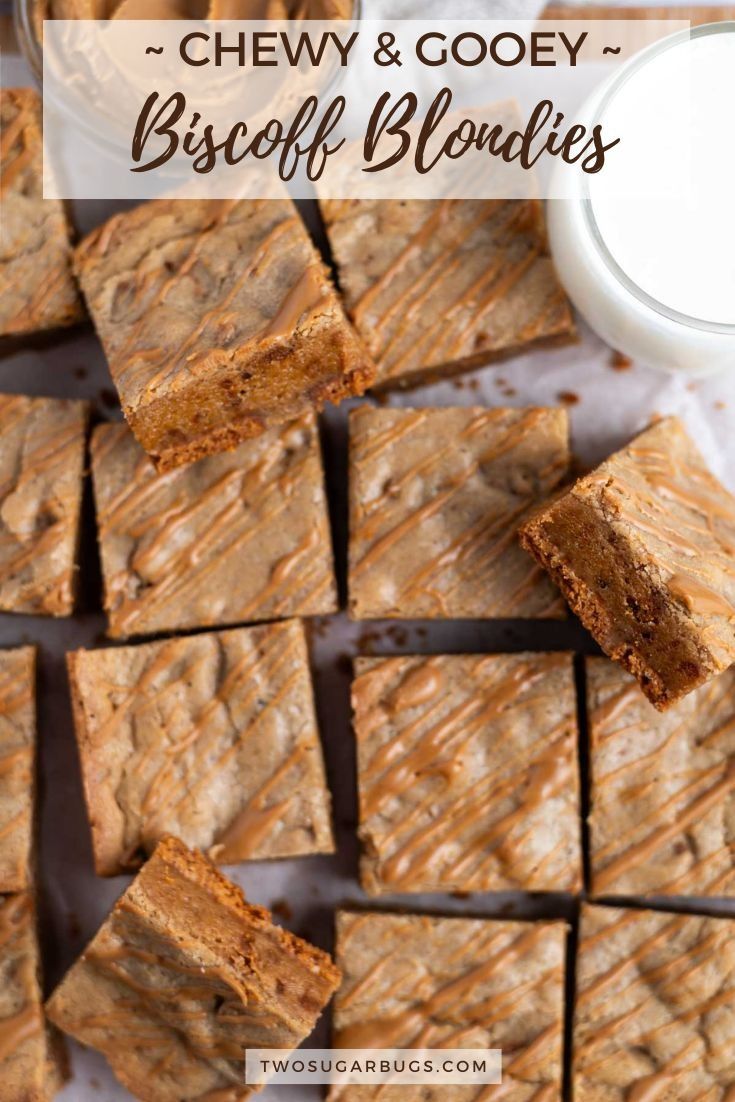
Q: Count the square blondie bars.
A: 15